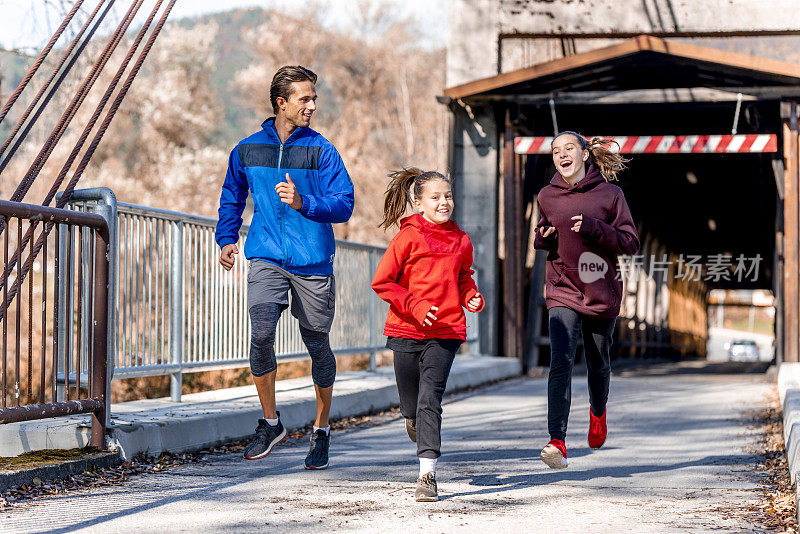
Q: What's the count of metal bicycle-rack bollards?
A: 0